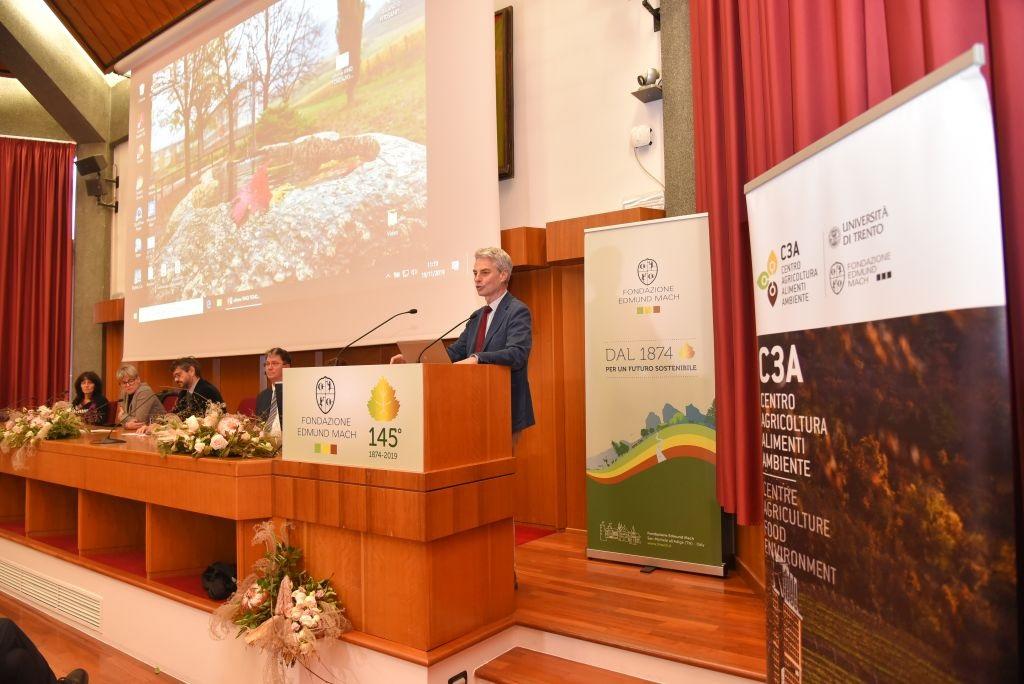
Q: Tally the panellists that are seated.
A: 4